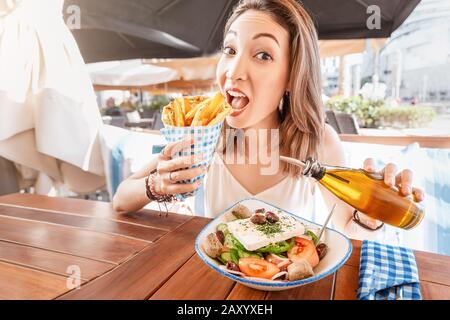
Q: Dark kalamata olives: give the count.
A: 6